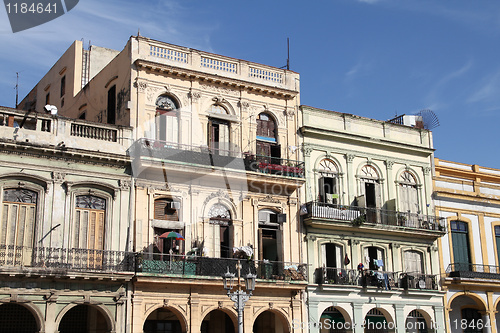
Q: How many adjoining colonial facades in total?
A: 4